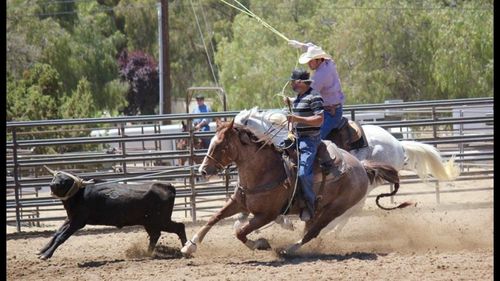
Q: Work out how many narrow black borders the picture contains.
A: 2